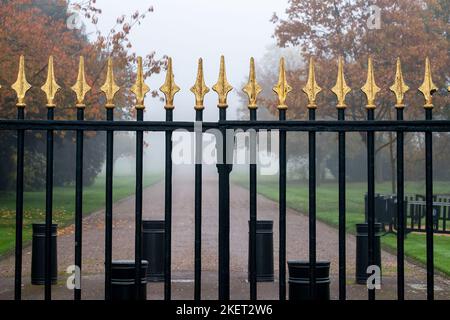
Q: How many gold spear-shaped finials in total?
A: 15